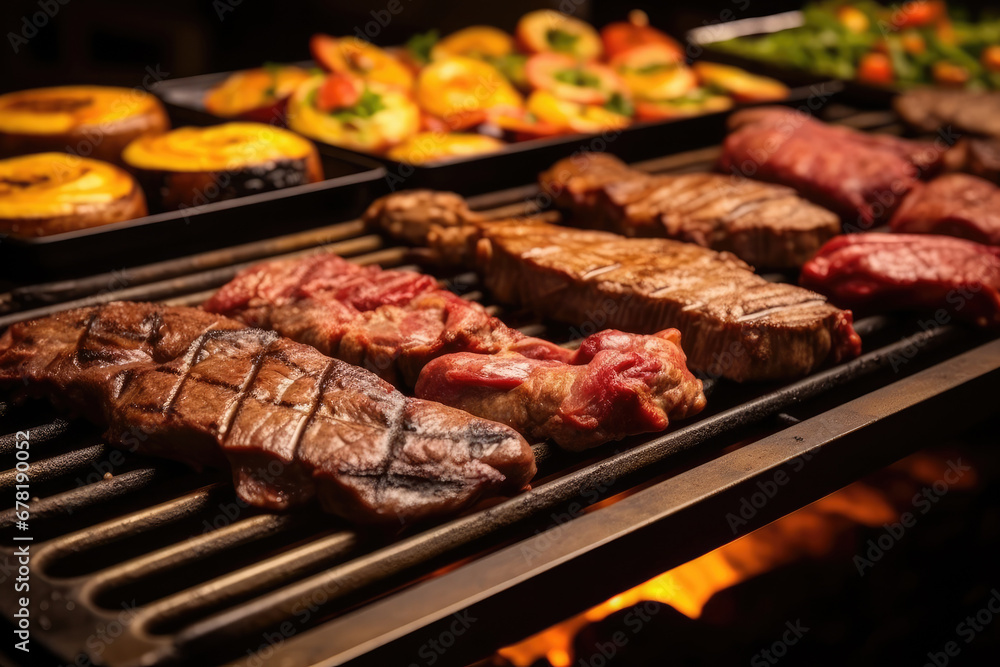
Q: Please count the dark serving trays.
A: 3